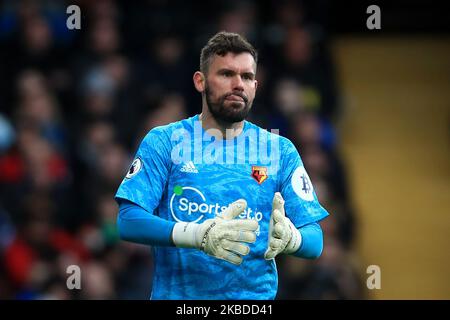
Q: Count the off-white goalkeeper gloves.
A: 2